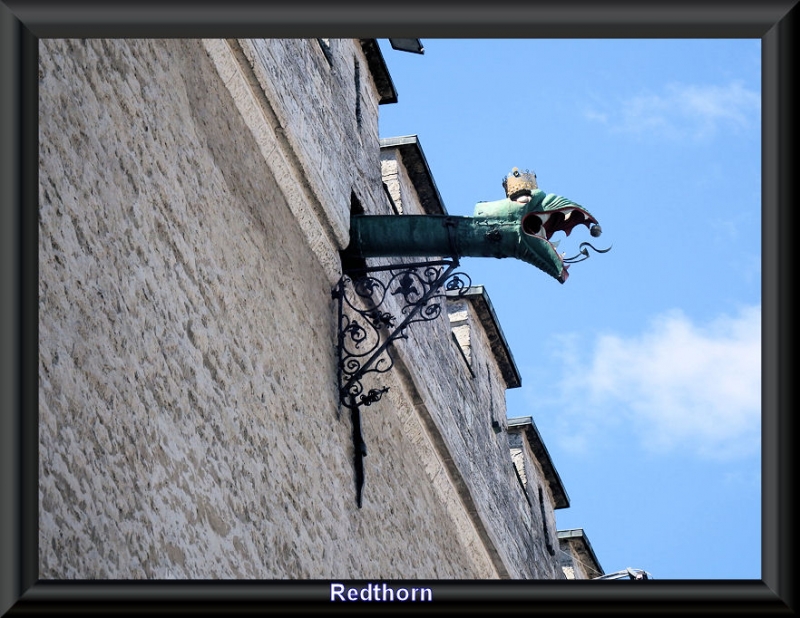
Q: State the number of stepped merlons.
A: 5